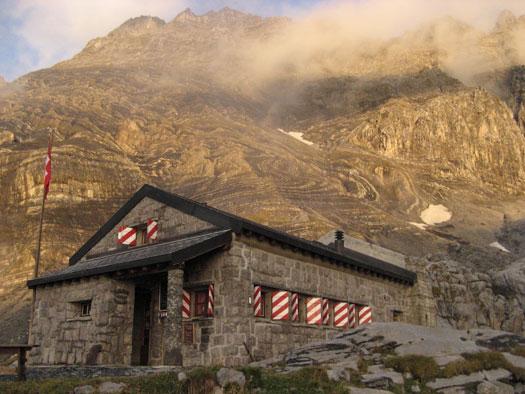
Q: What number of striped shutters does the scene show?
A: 12